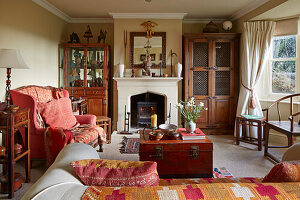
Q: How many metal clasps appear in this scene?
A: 2